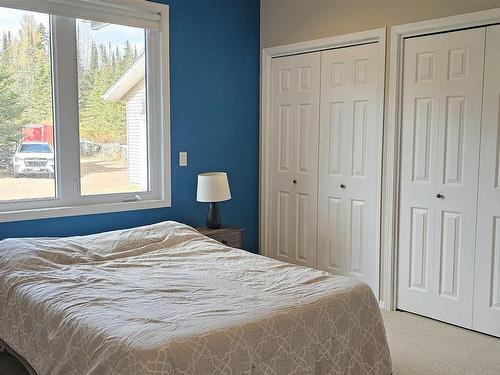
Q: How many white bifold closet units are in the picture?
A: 2